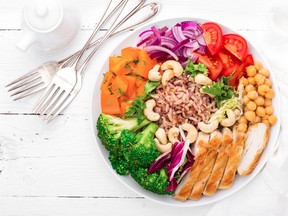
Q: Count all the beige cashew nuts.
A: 12